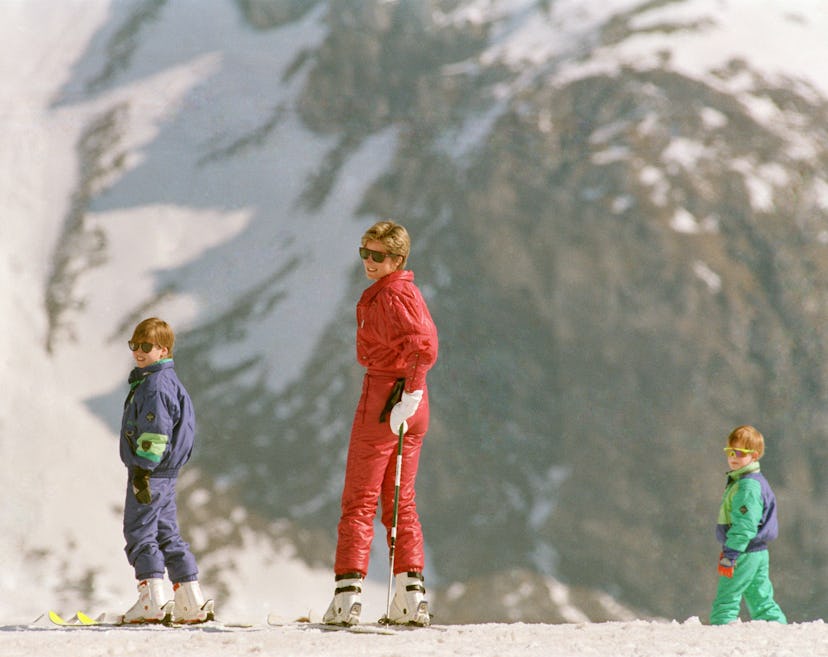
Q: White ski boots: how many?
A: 4